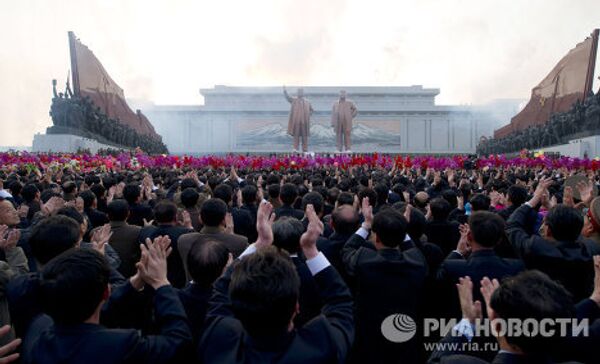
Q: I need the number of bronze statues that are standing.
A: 2